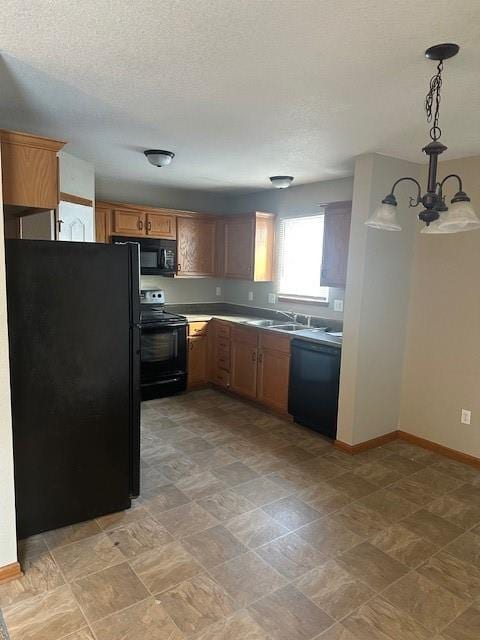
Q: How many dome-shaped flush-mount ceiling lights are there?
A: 2